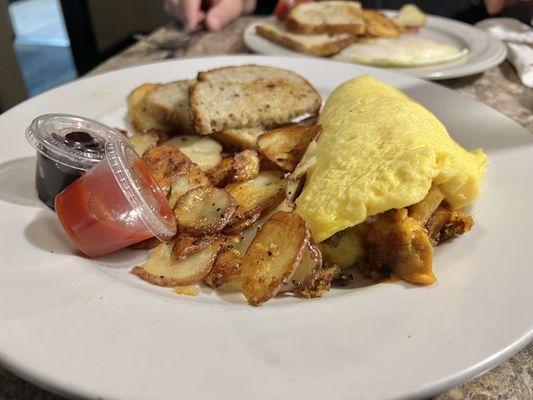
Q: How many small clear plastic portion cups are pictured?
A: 2